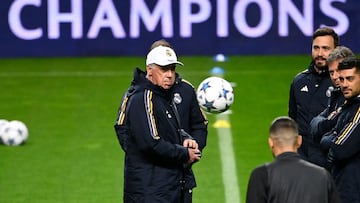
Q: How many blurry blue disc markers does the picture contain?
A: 2